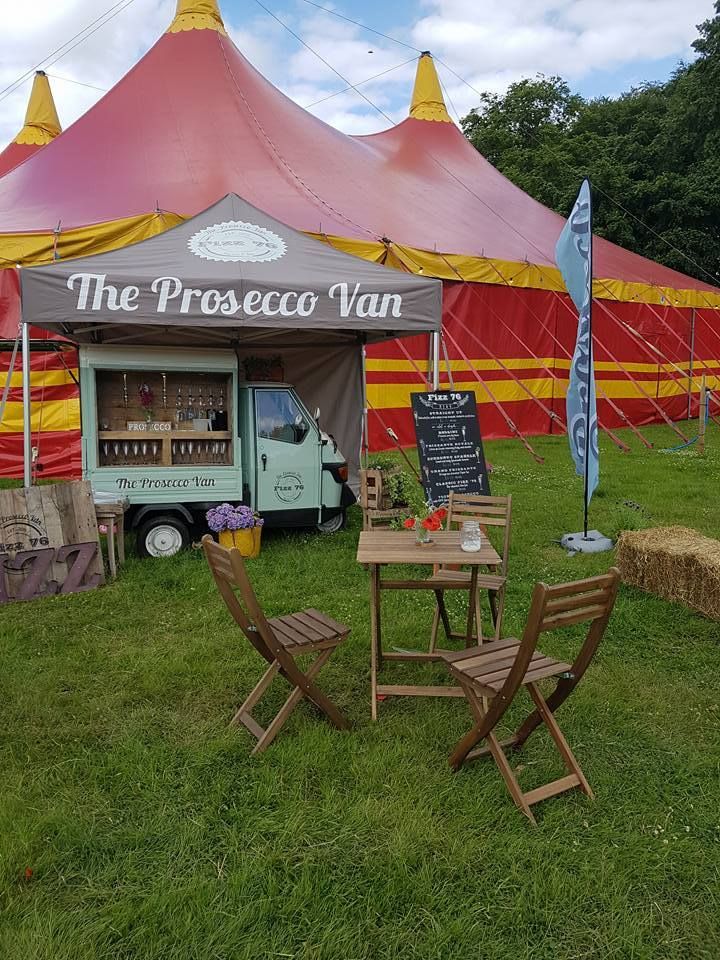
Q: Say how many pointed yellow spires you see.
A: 3